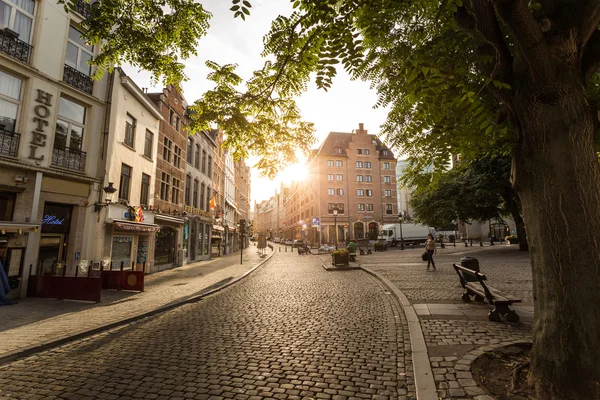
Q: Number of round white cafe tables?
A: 0